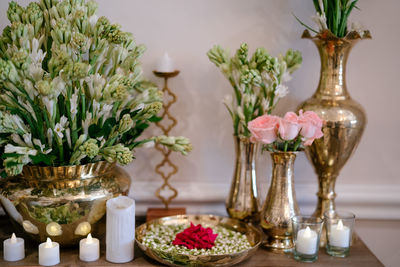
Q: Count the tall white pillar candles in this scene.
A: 1